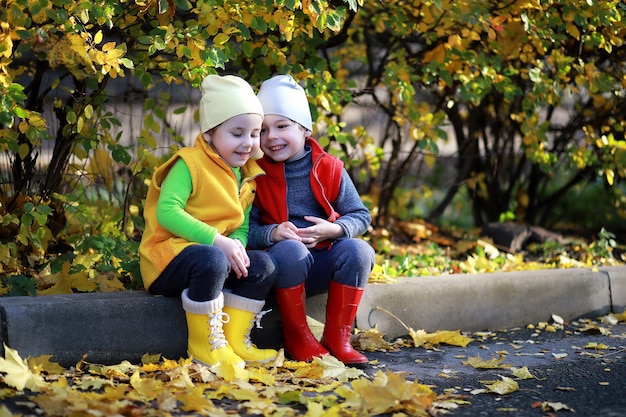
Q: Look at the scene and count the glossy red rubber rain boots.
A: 2